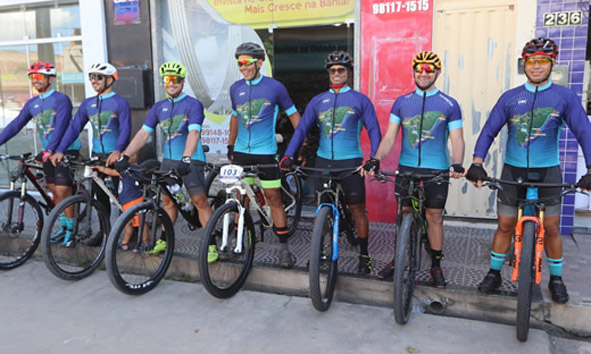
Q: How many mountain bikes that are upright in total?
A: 7